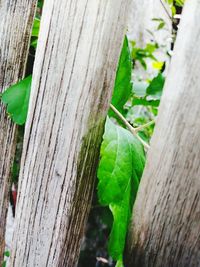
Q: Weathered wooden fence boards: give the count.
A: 3